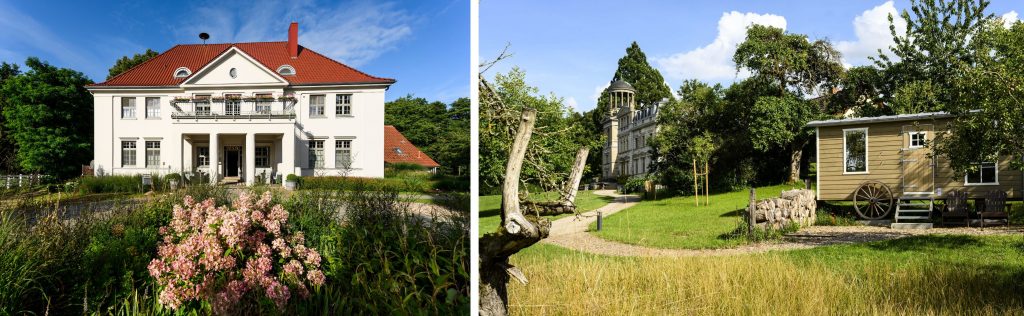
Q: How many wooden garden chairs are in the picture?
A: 2